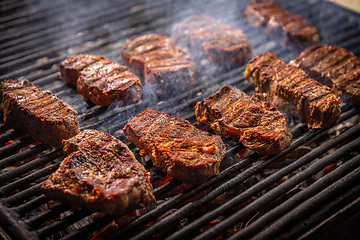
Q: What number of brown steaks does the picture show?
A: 10